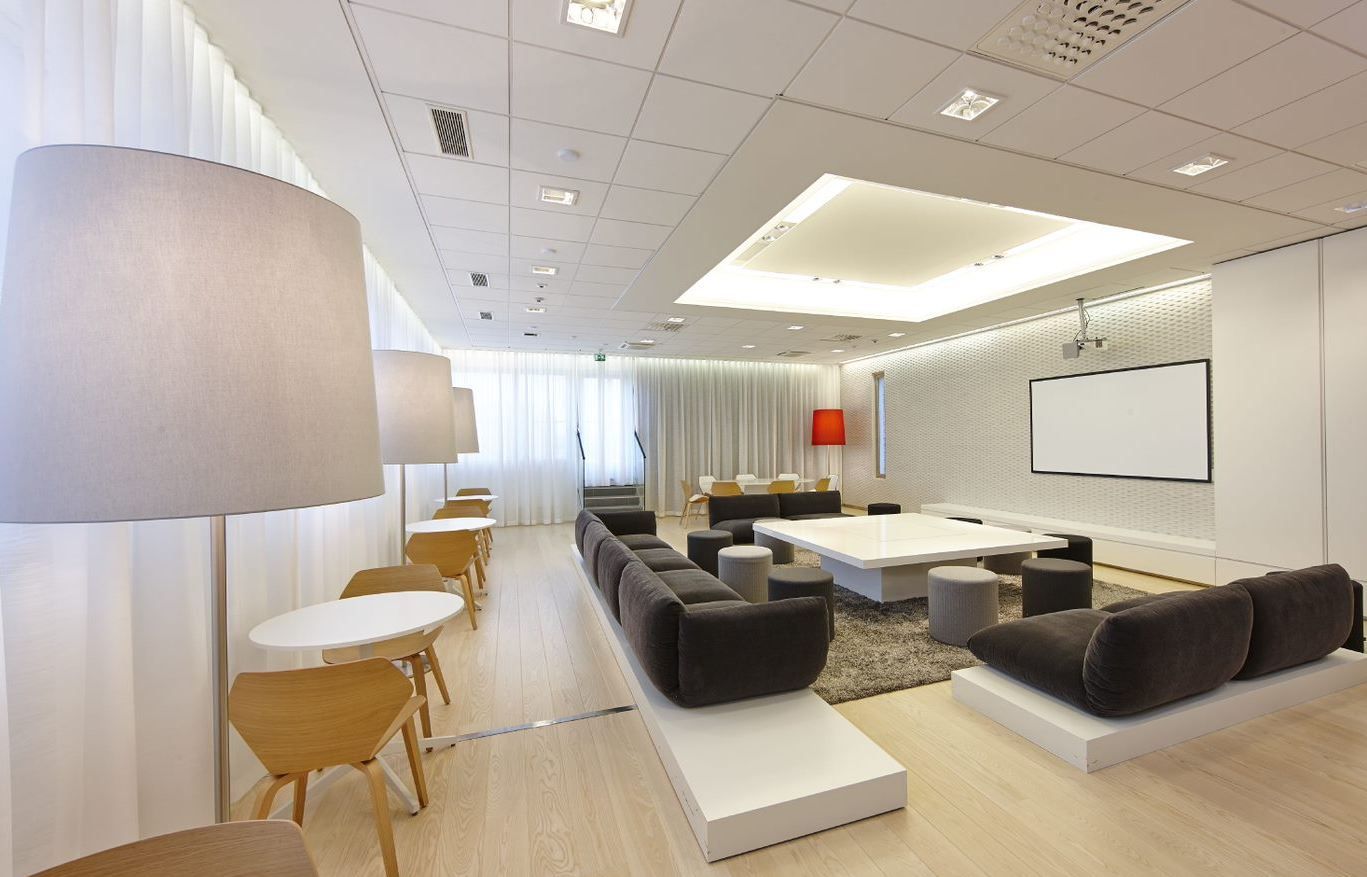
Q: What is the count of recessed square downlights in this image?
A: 13